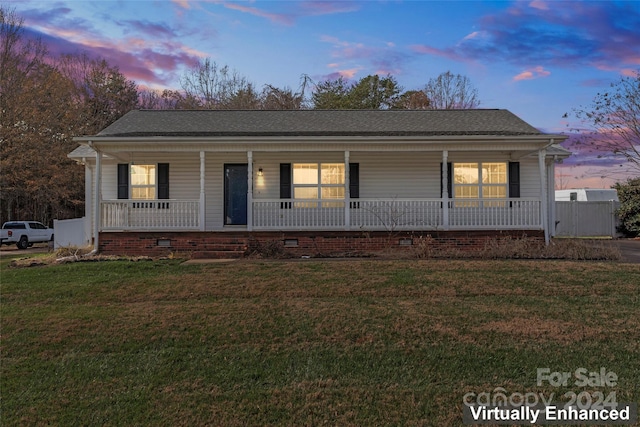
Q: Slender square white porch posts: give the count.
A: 6